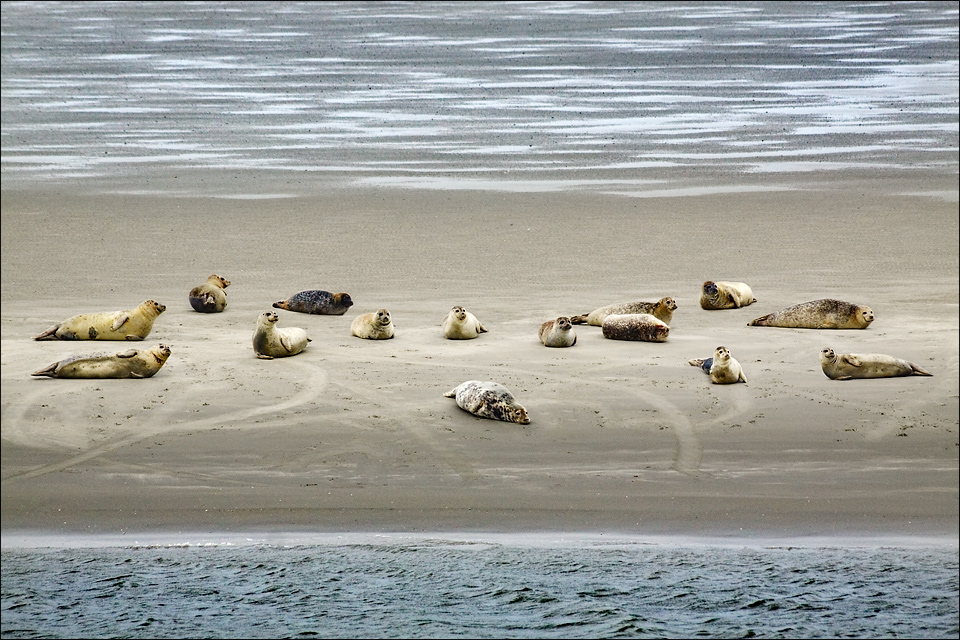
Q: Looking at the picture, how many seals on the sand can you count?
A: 15